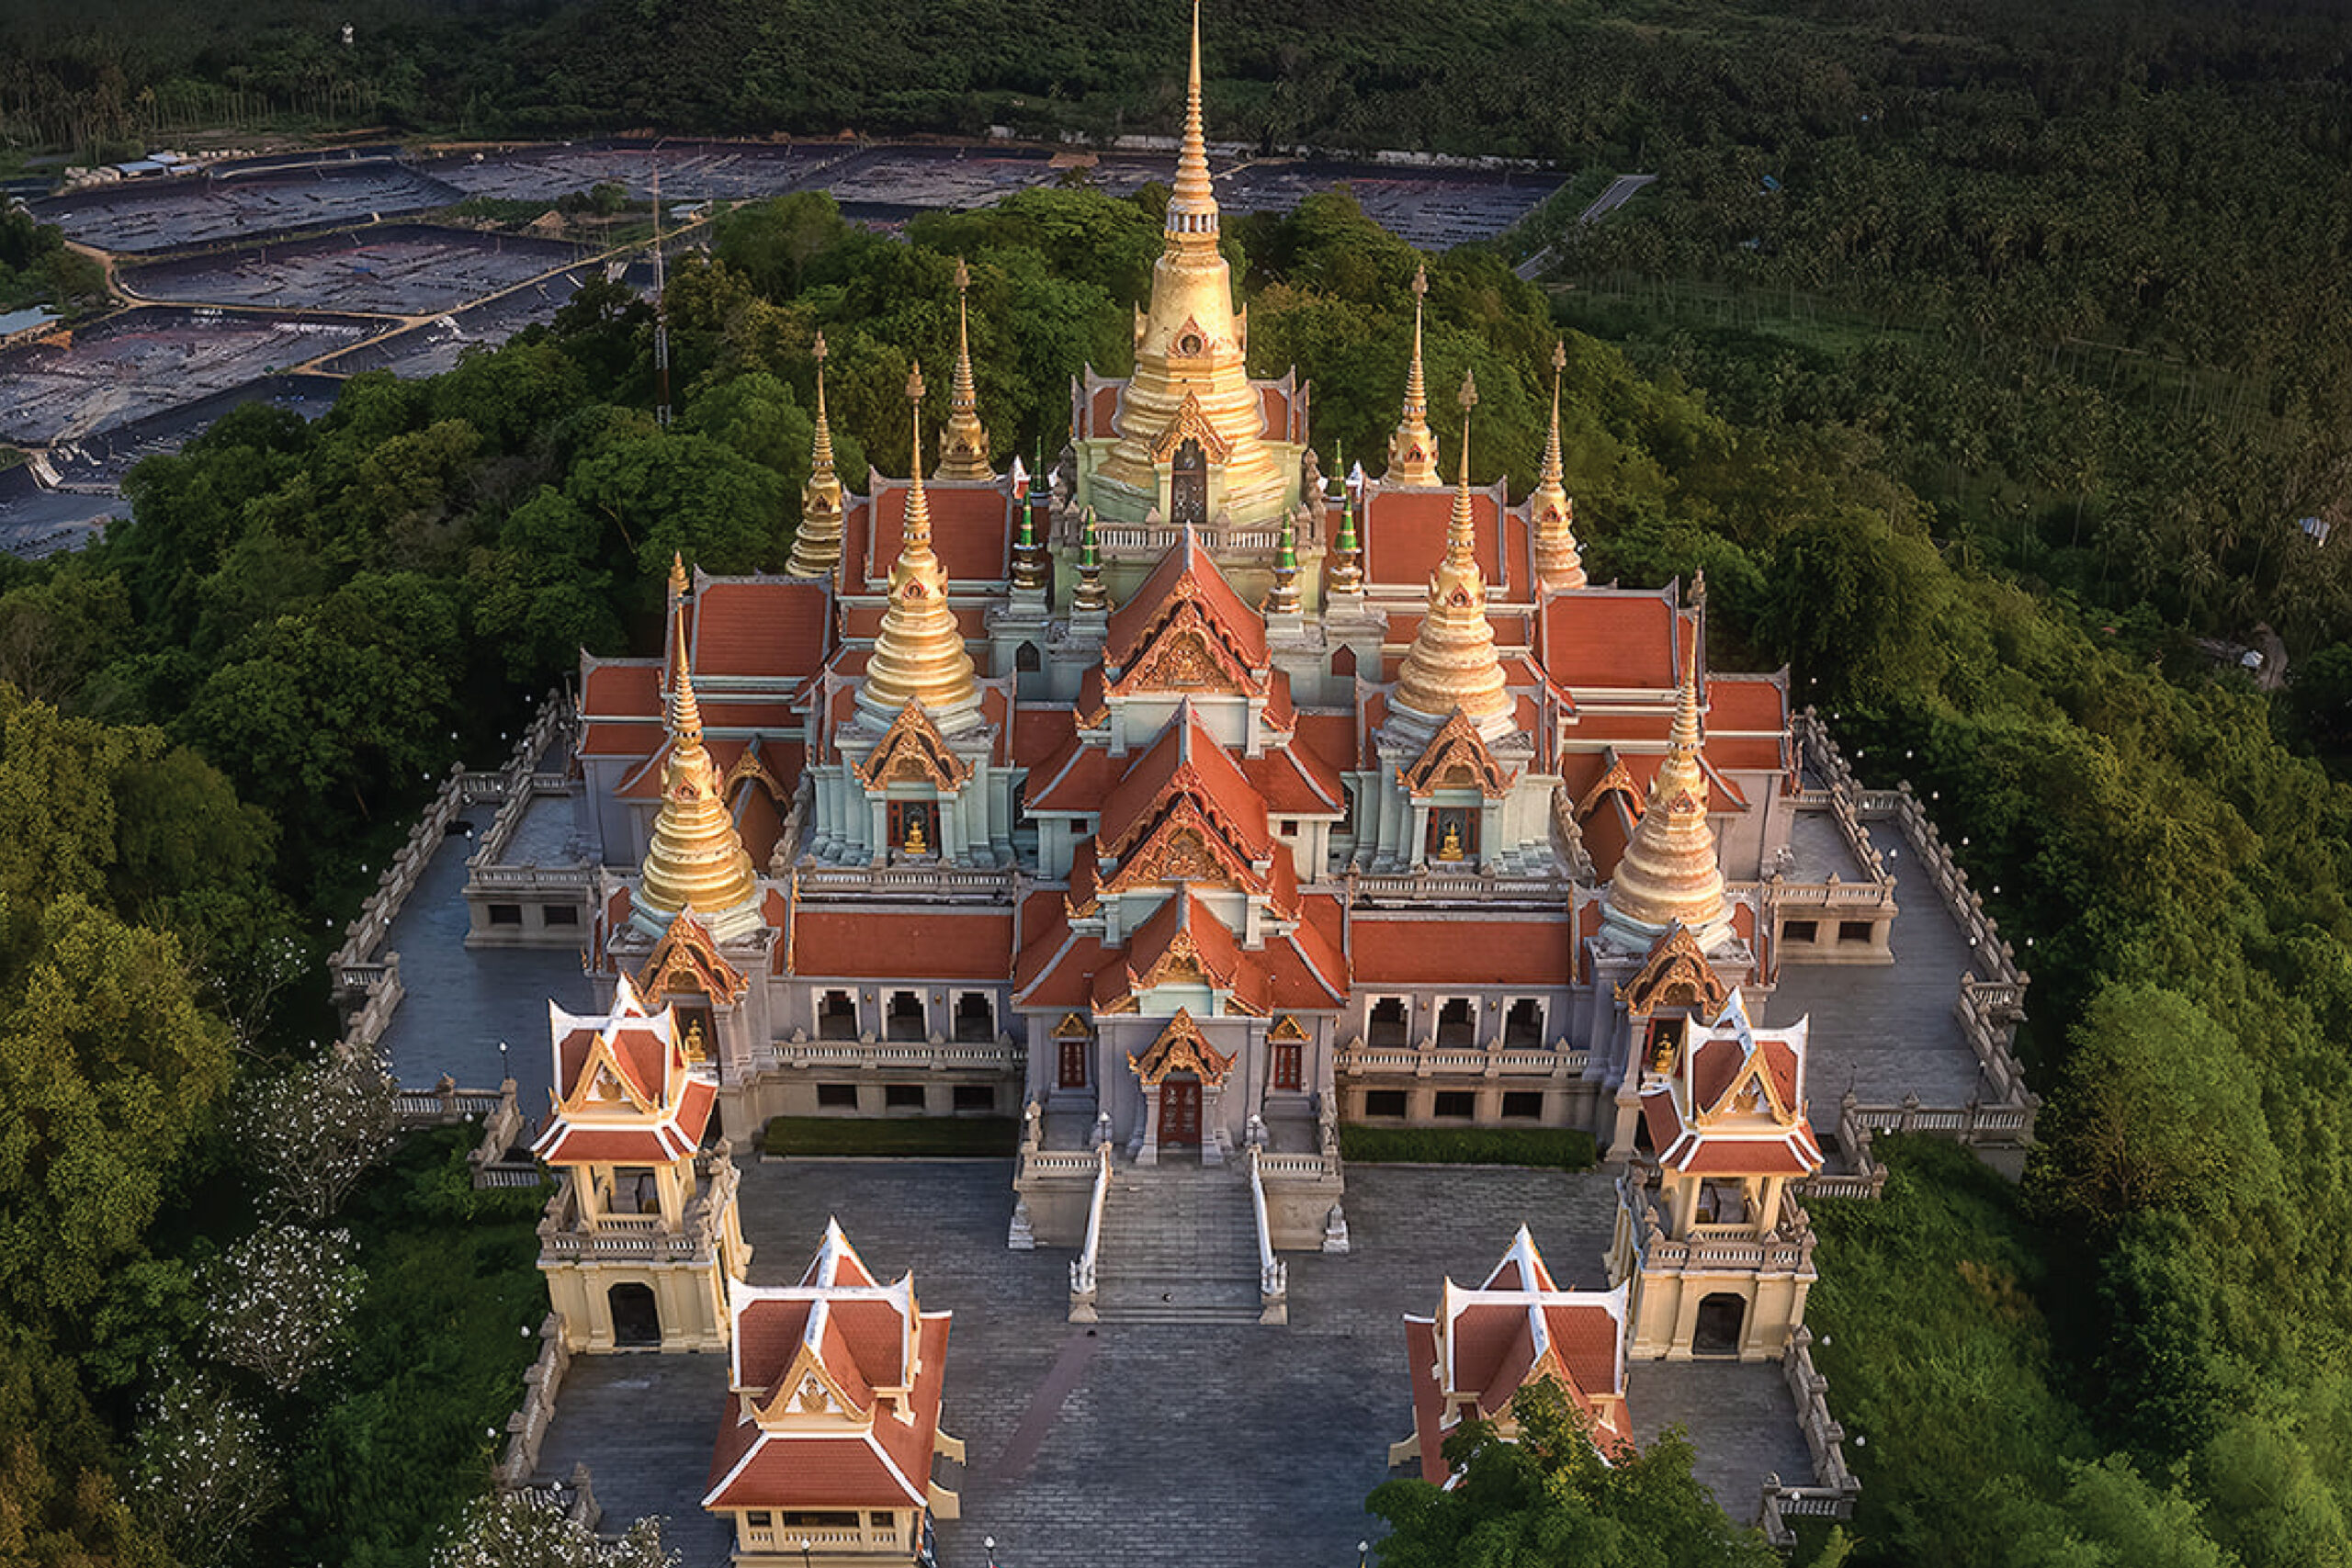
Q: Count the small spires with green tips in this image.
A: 6